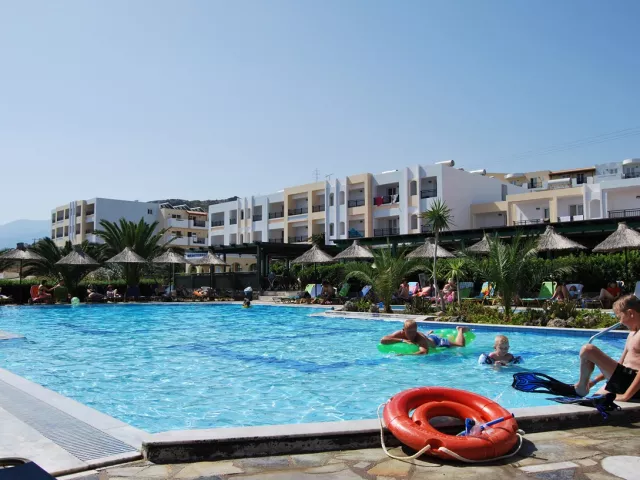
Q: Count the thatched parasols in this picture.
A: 11